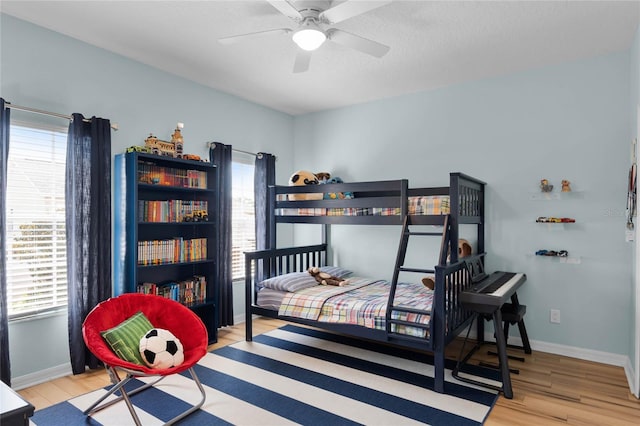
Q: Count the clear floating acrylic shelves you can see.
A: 3